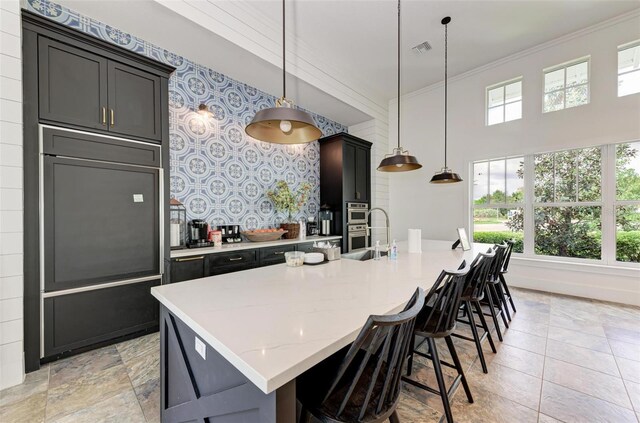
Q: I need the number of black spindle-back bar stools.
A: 5